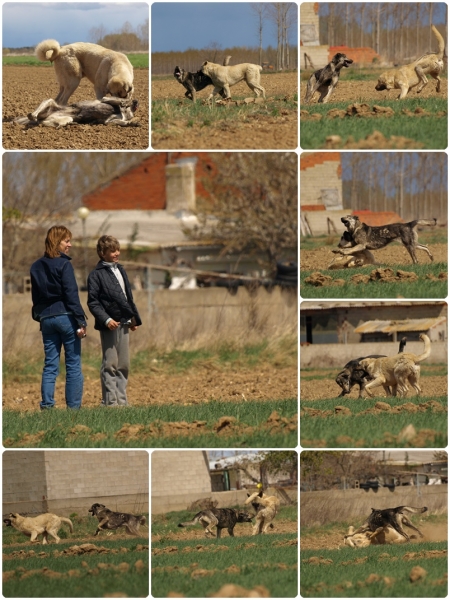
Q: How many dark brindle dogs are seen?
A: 8